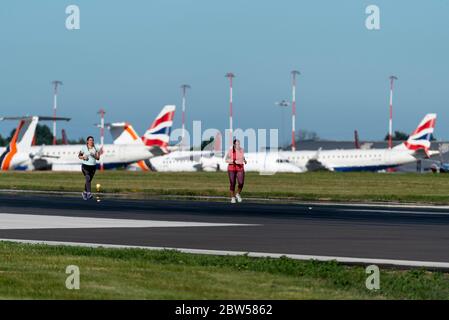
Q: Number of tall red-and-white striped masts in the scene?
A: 6